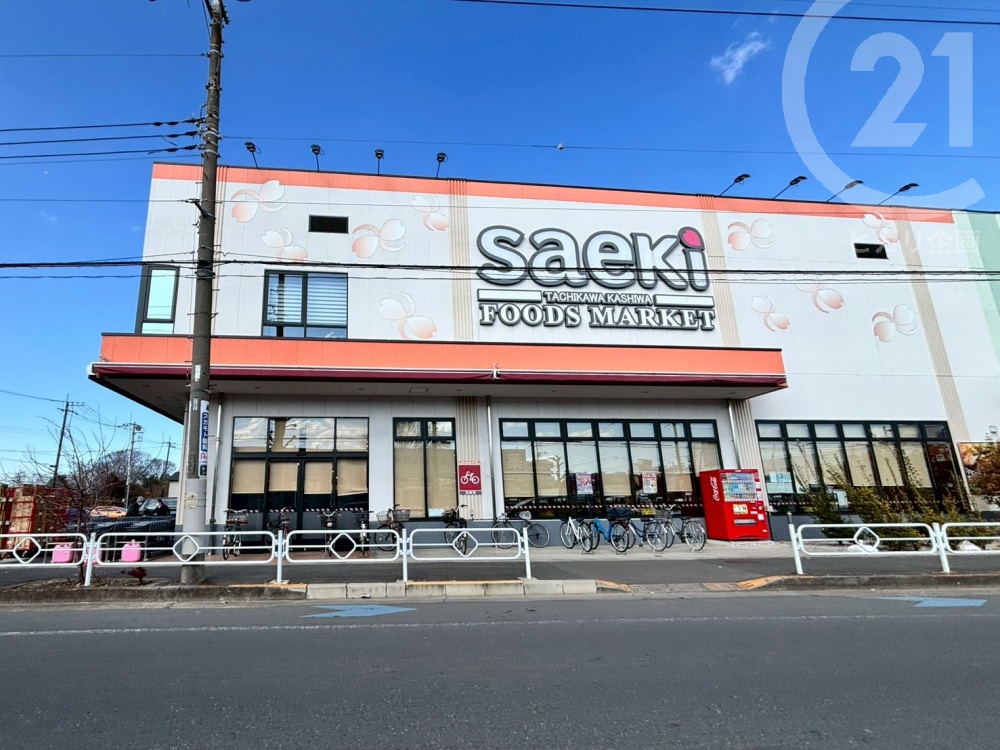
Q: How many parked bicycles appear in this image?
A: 11